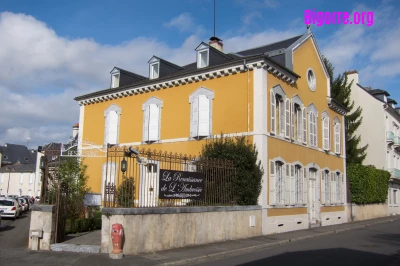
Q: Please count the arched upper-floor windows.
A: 8